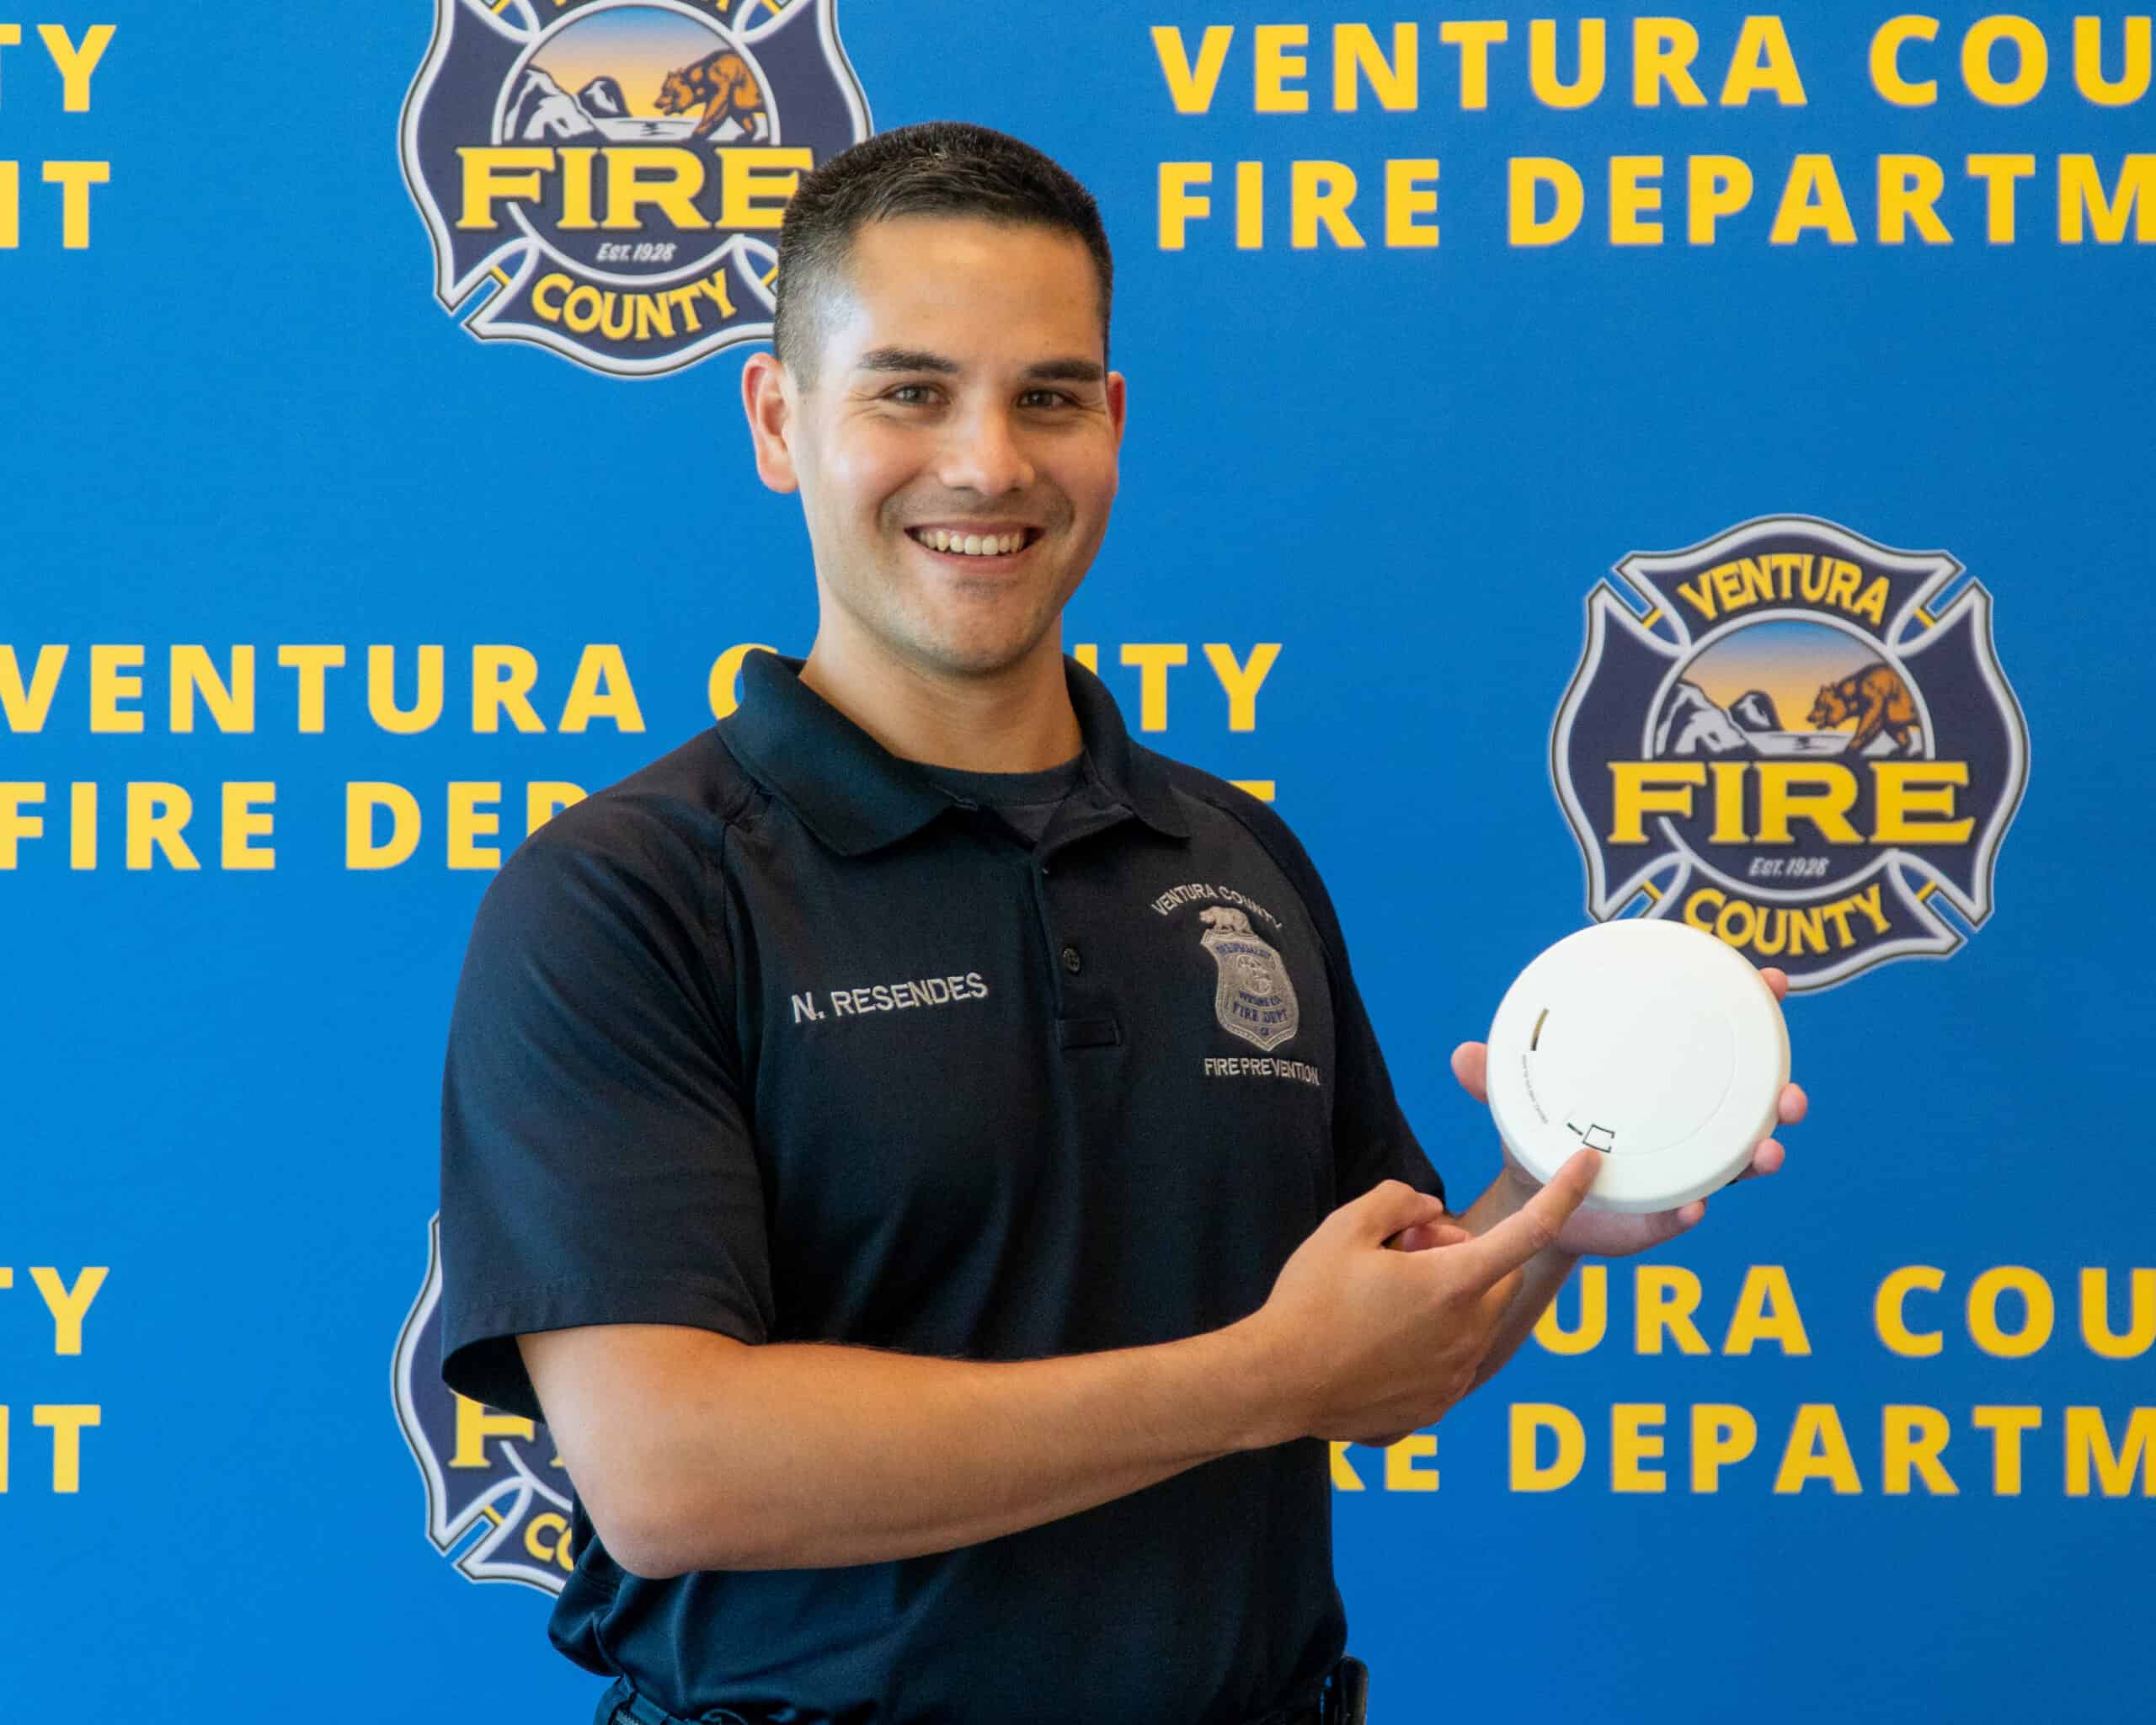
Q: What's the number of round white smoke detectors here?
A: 1